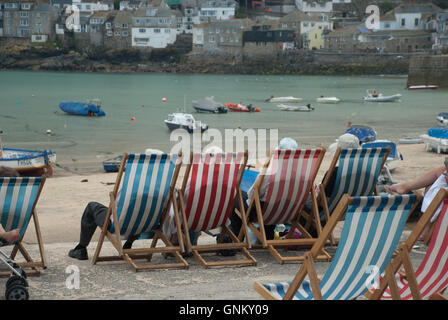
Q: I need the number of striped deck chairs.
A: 7